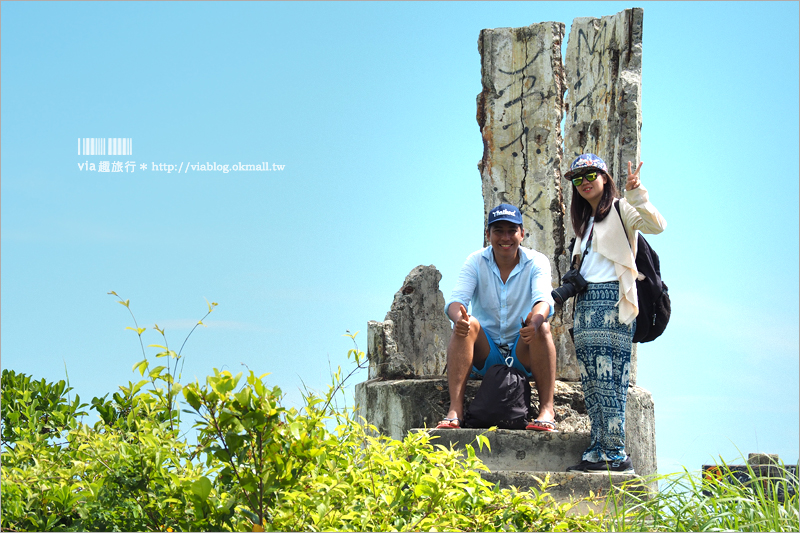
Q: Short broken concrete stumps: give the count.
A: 1